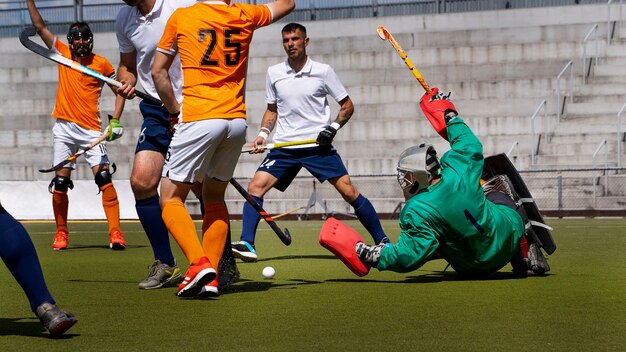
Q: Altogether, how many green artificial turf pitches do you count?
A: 1